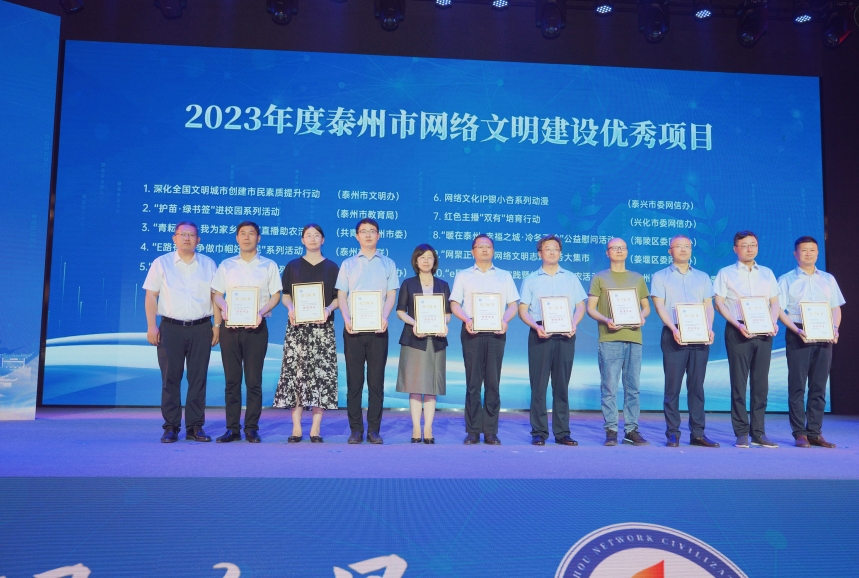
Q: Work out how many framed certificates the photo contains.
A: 10